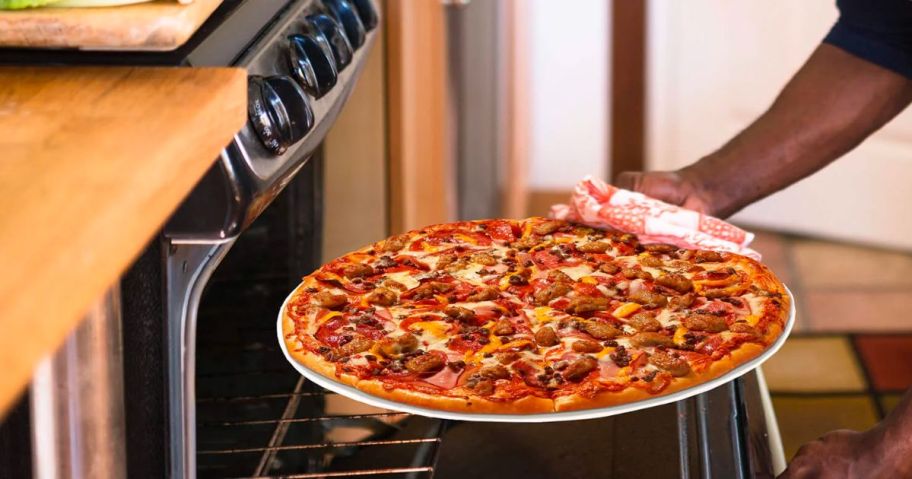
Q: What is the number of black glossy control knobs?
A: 5